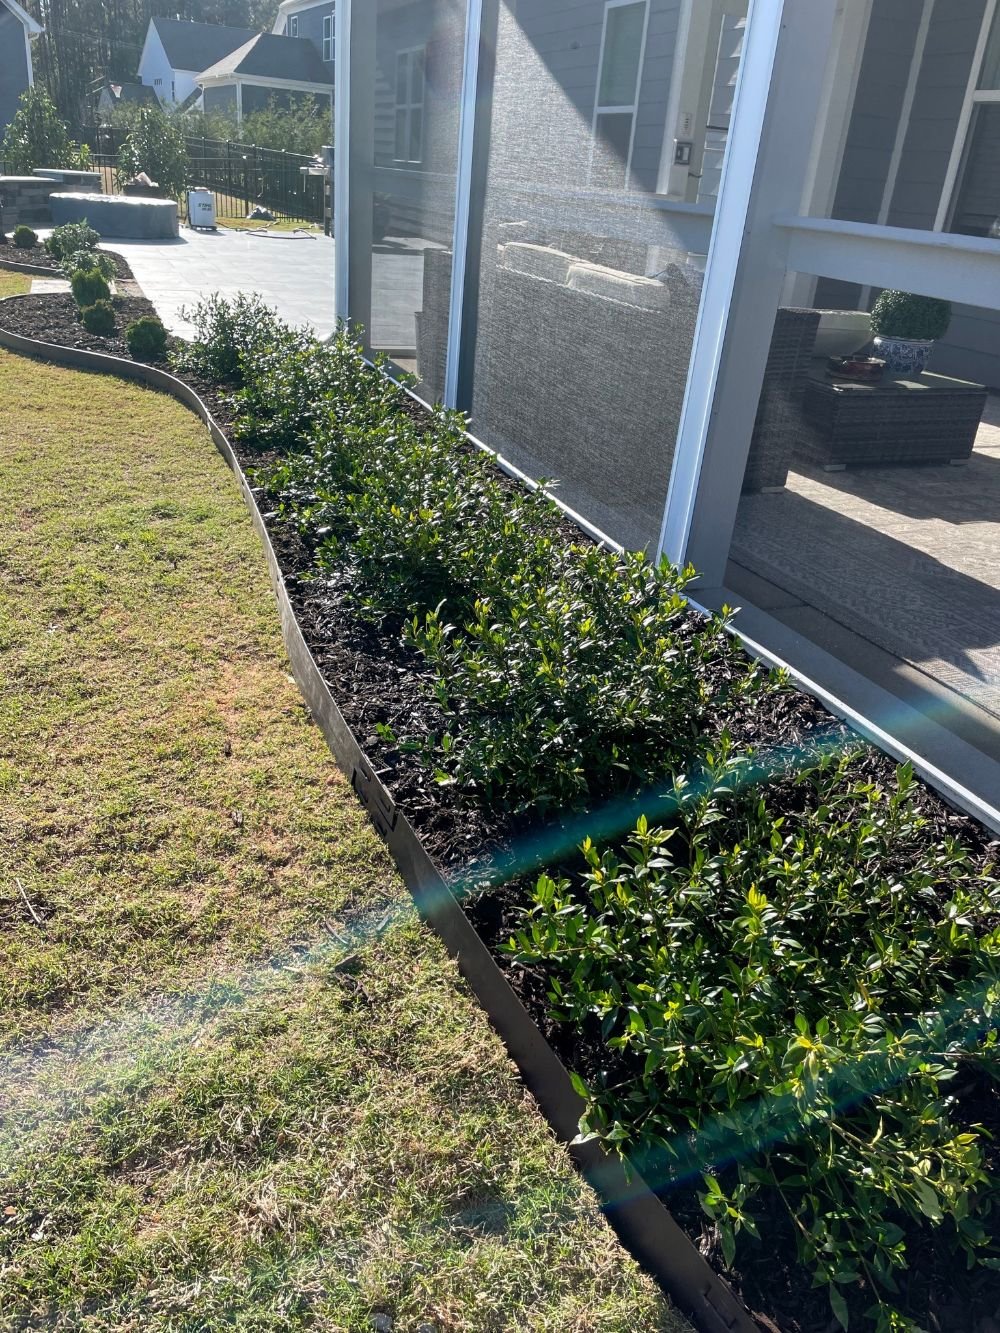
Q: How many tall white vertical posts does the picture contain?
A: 3